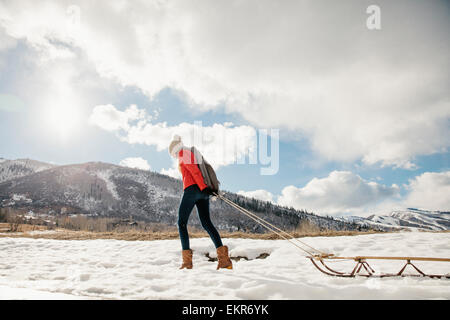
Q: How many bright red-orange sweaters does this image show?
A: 1